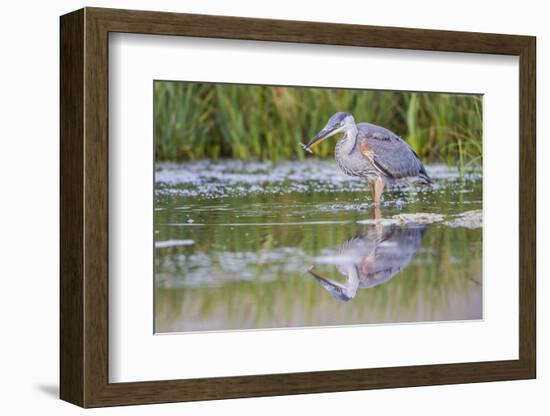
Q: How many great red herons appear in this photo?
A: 0